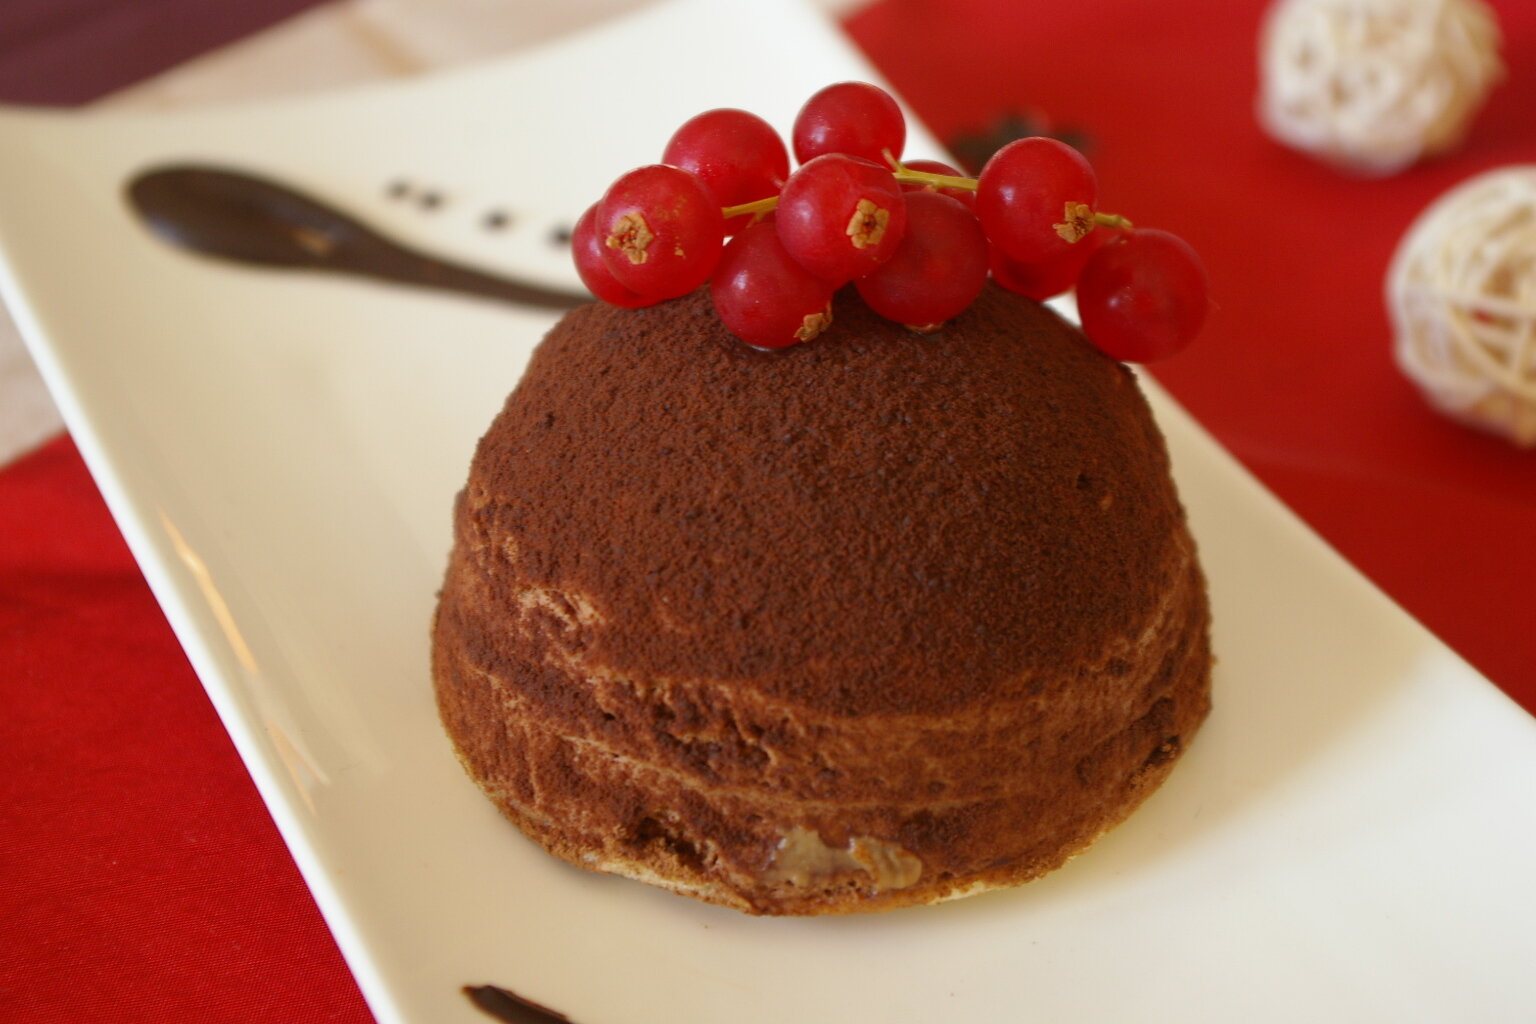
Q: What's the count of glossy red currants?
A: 11